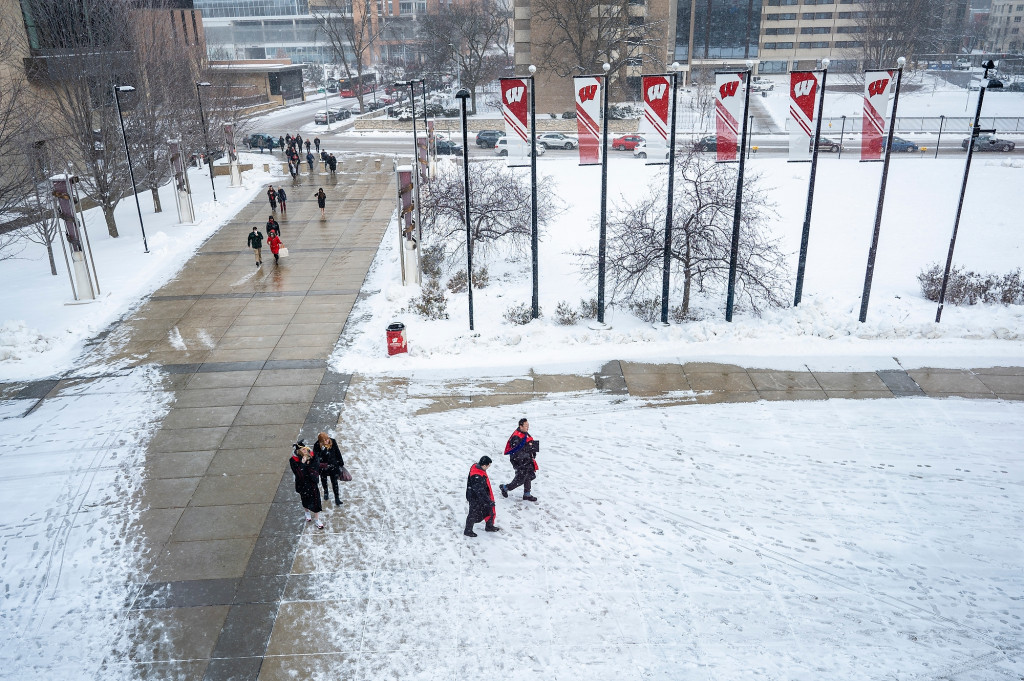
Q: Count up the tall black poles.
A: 12